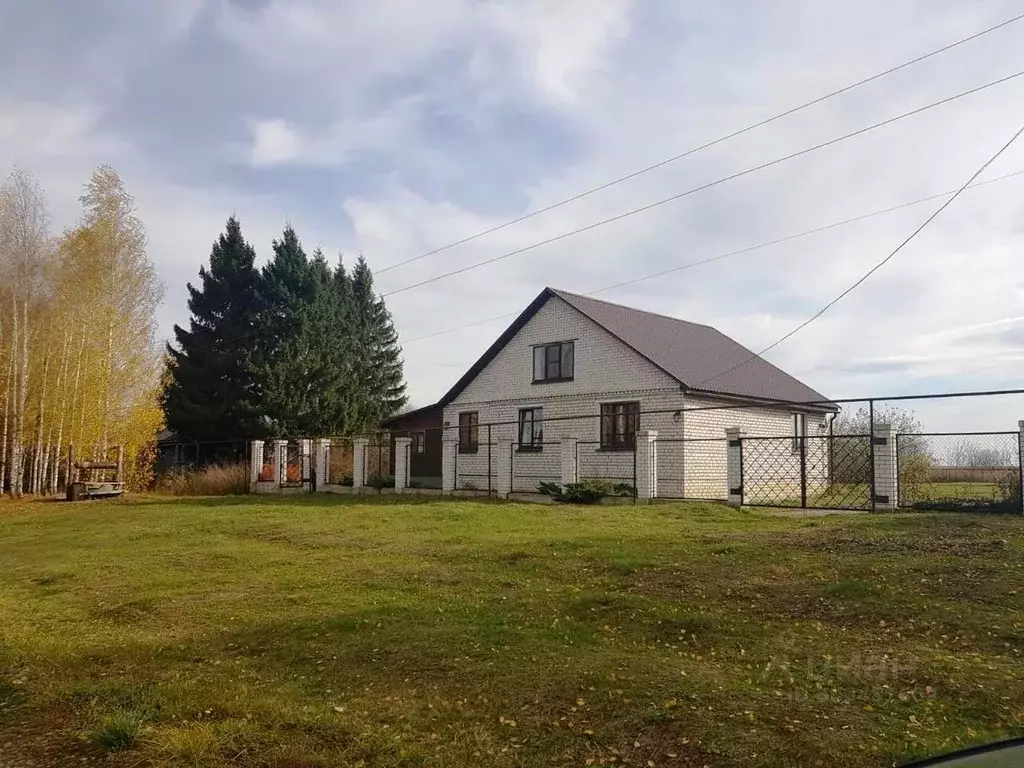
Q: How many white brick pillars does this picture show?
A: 13